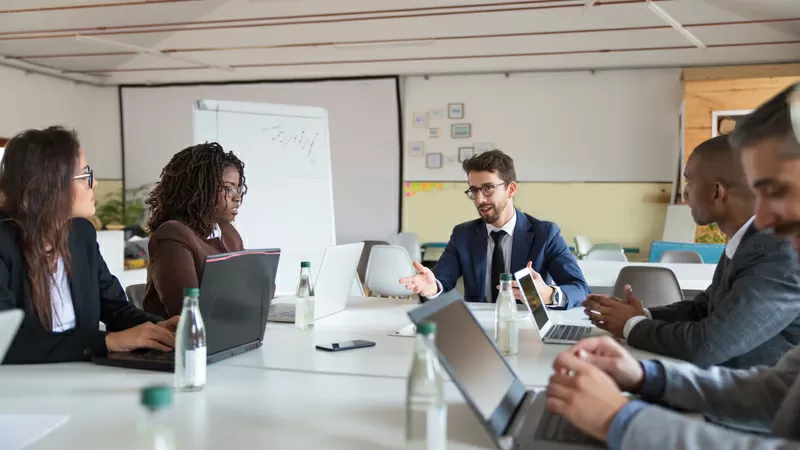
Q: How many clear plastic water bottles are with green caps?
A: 5